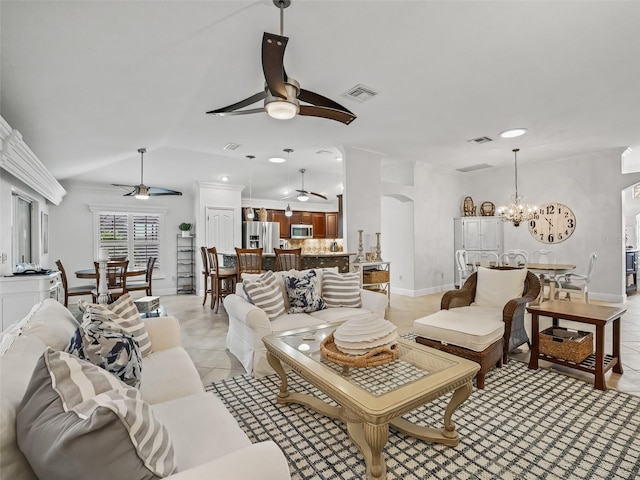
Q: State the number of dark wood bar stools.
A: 4